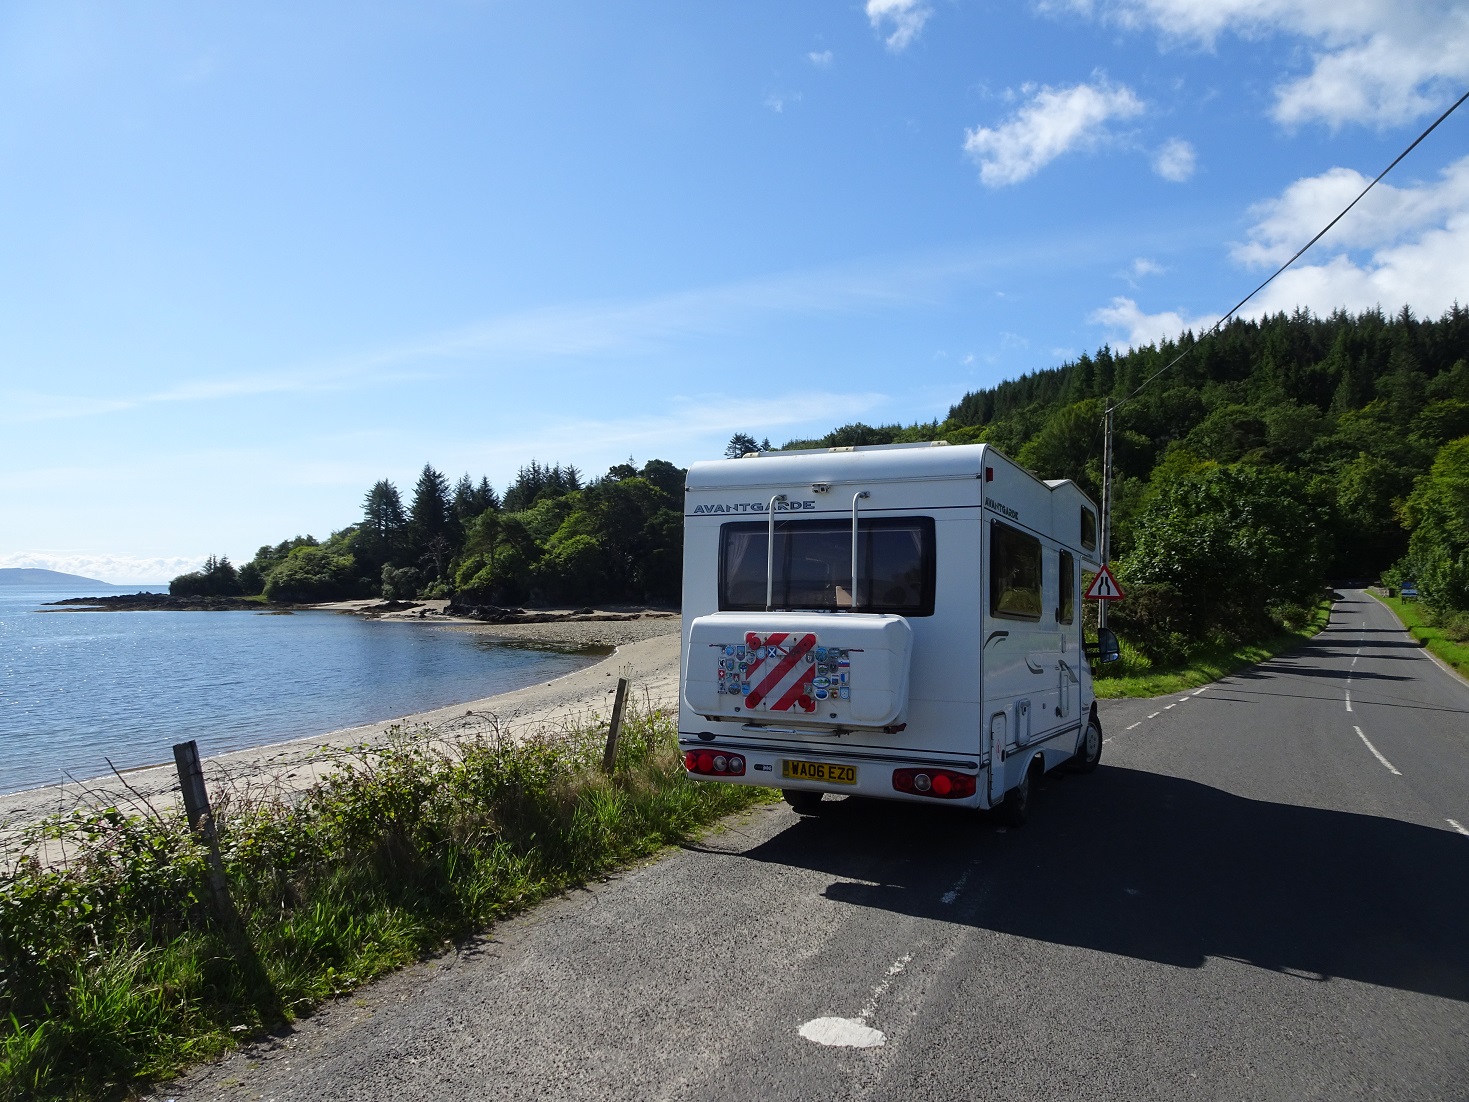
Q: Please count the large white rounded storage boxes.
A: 1